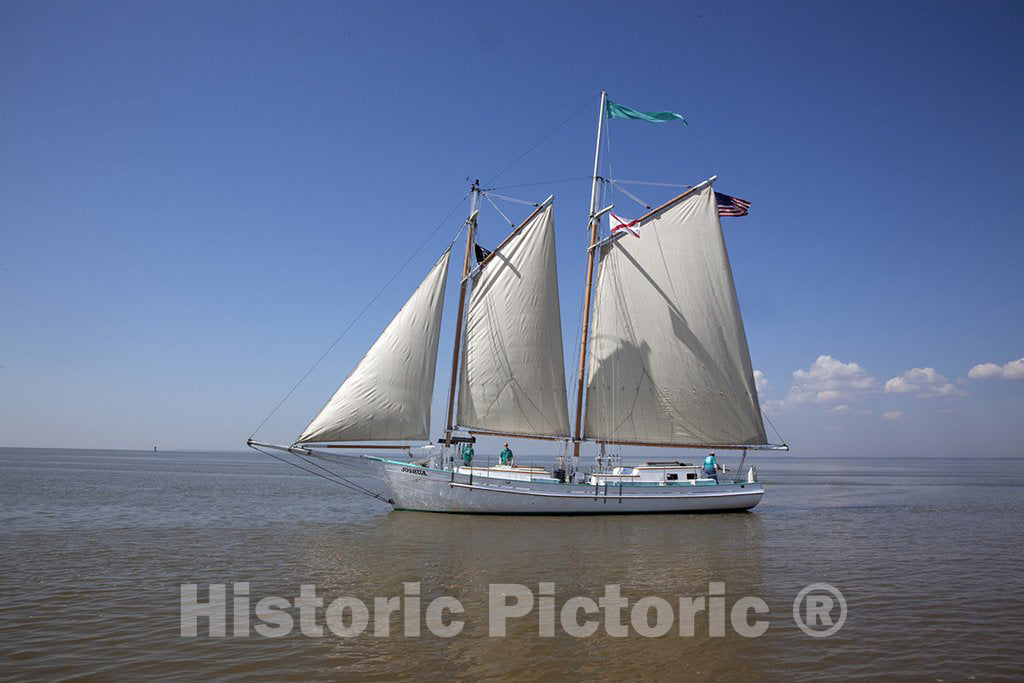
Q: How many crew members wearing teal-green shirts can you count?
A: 3